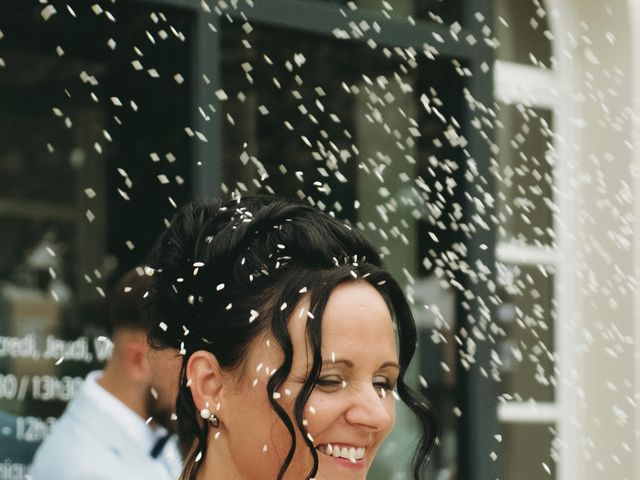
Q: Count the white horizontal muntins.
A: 3